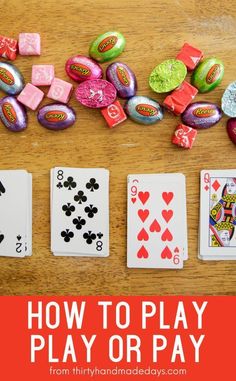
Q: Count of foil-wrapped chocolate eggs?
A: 13